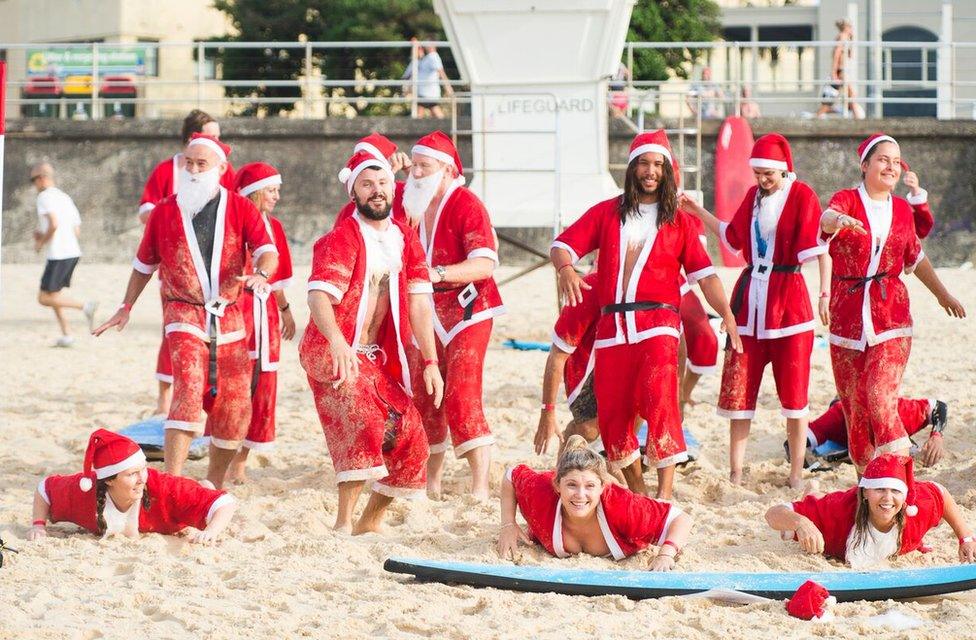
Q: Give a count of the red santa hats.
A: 11